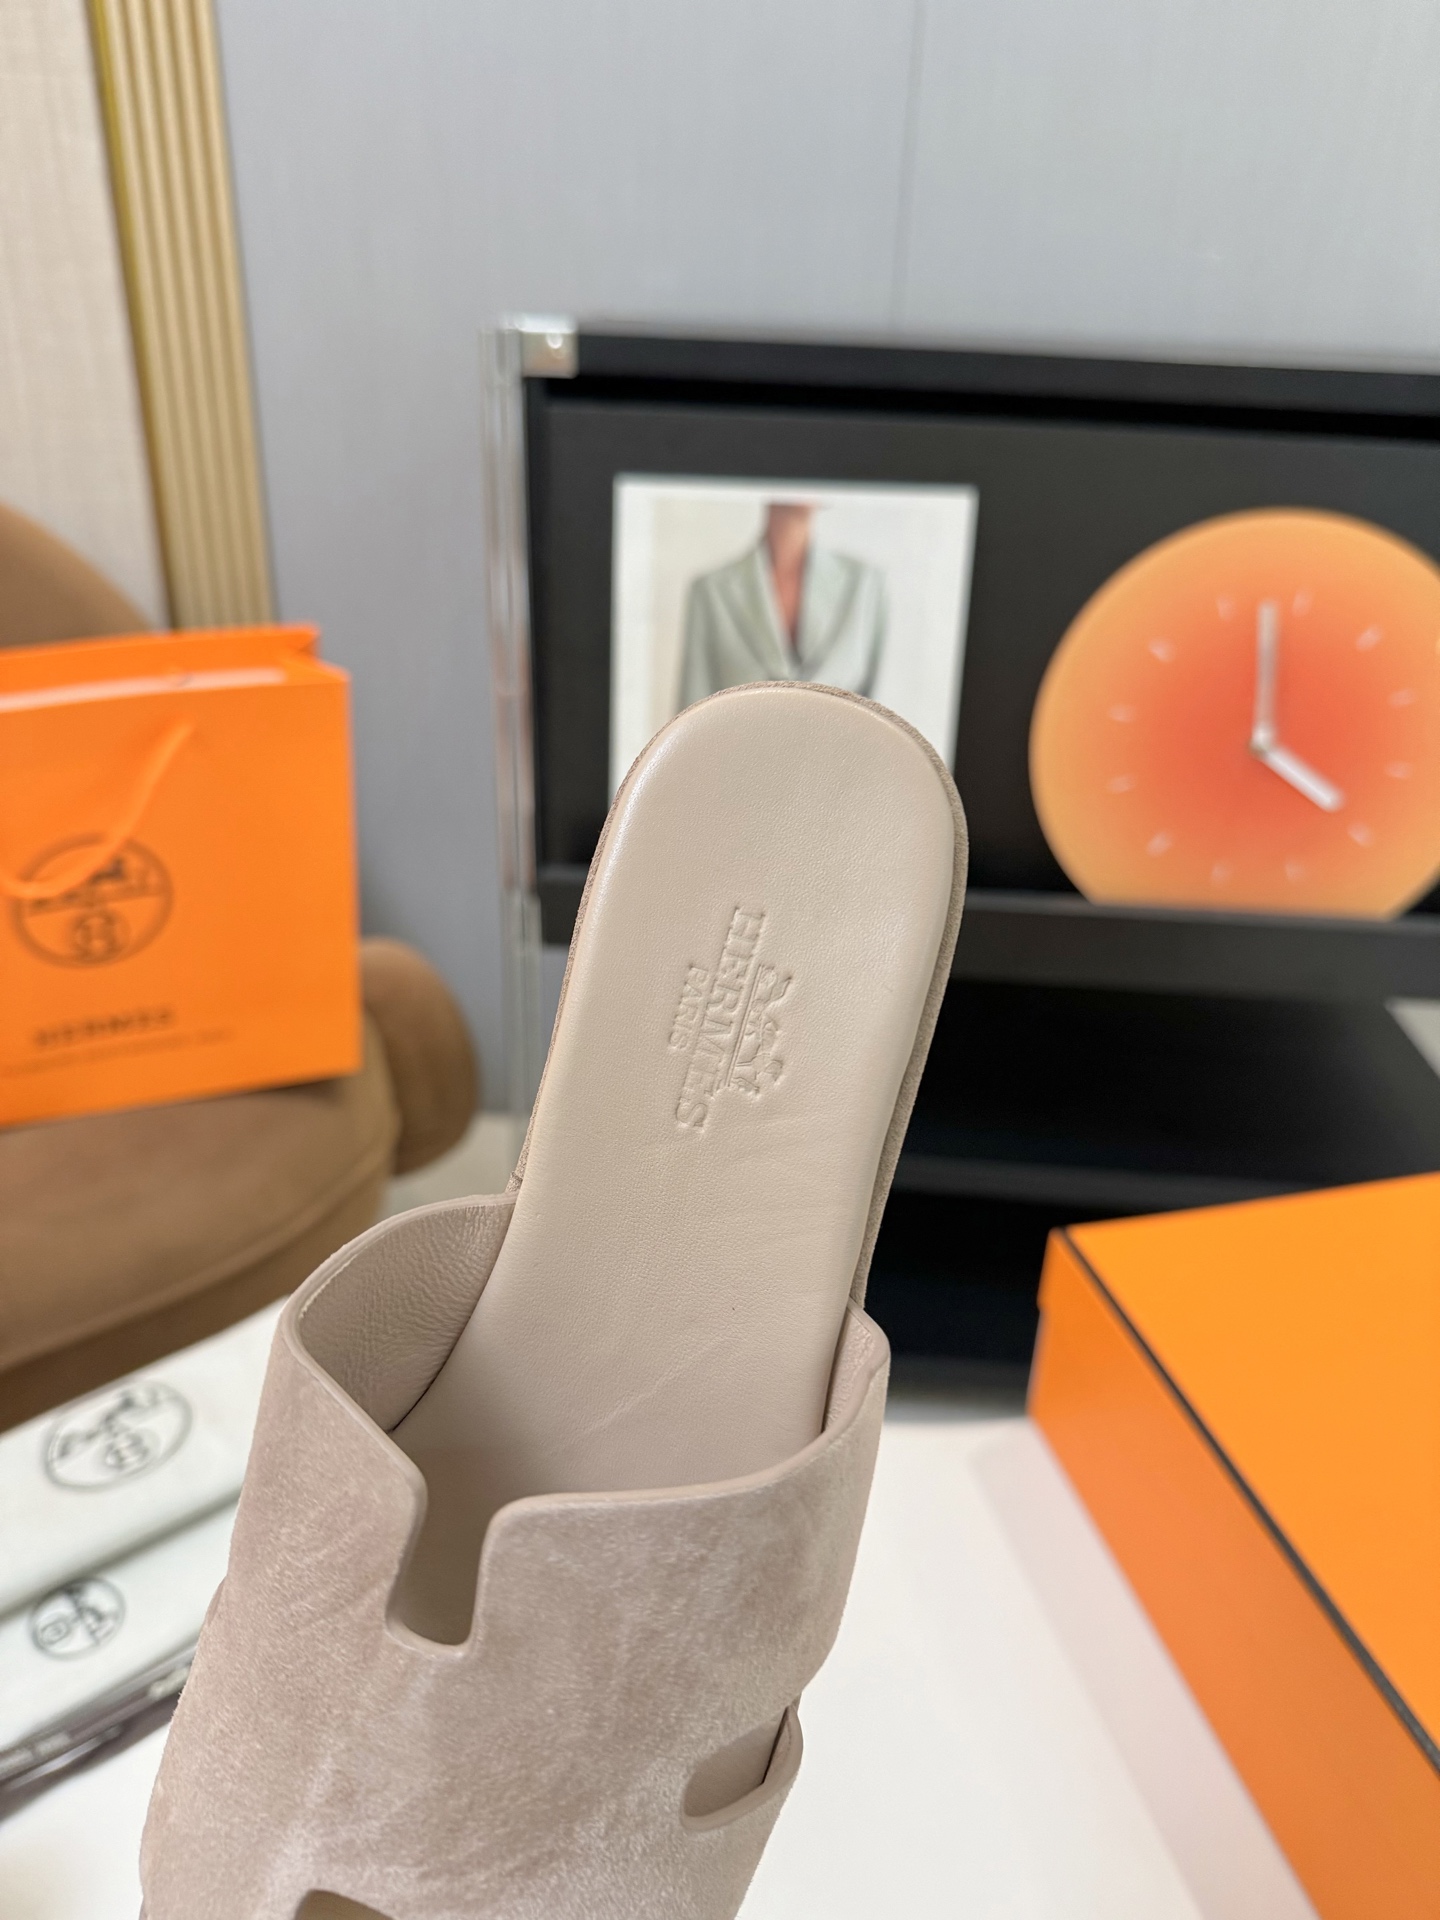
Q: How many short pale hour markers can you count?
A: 12